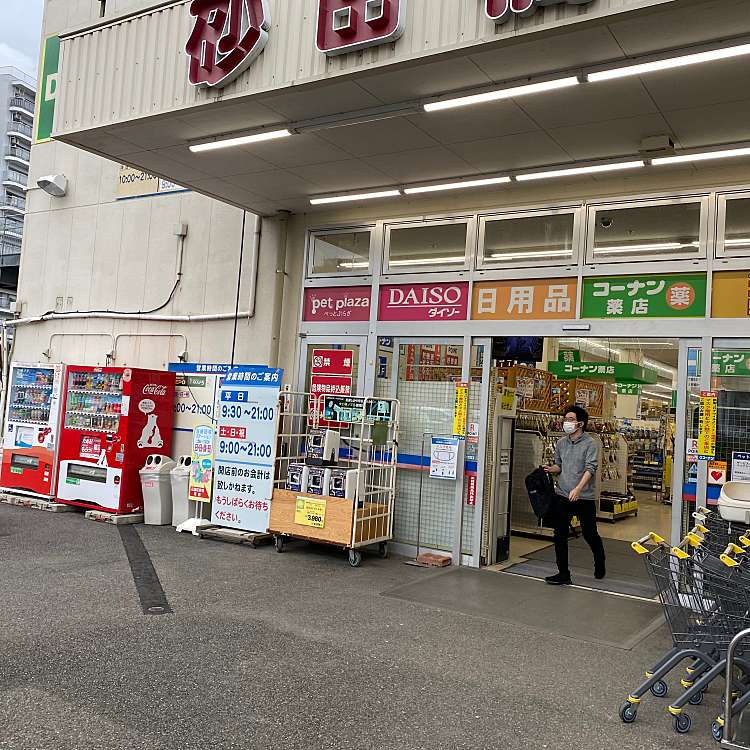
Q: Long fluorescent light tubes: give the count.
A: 7